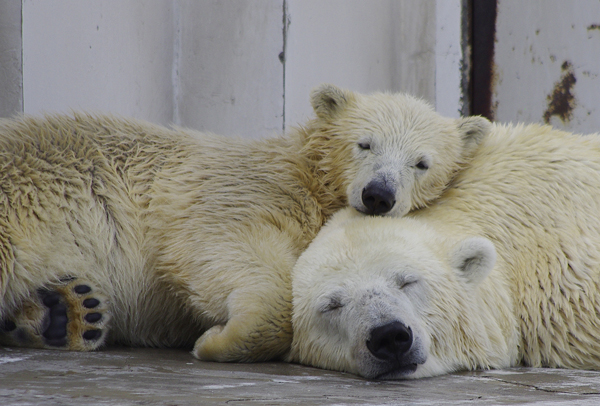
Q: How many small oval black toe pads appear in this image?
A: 4